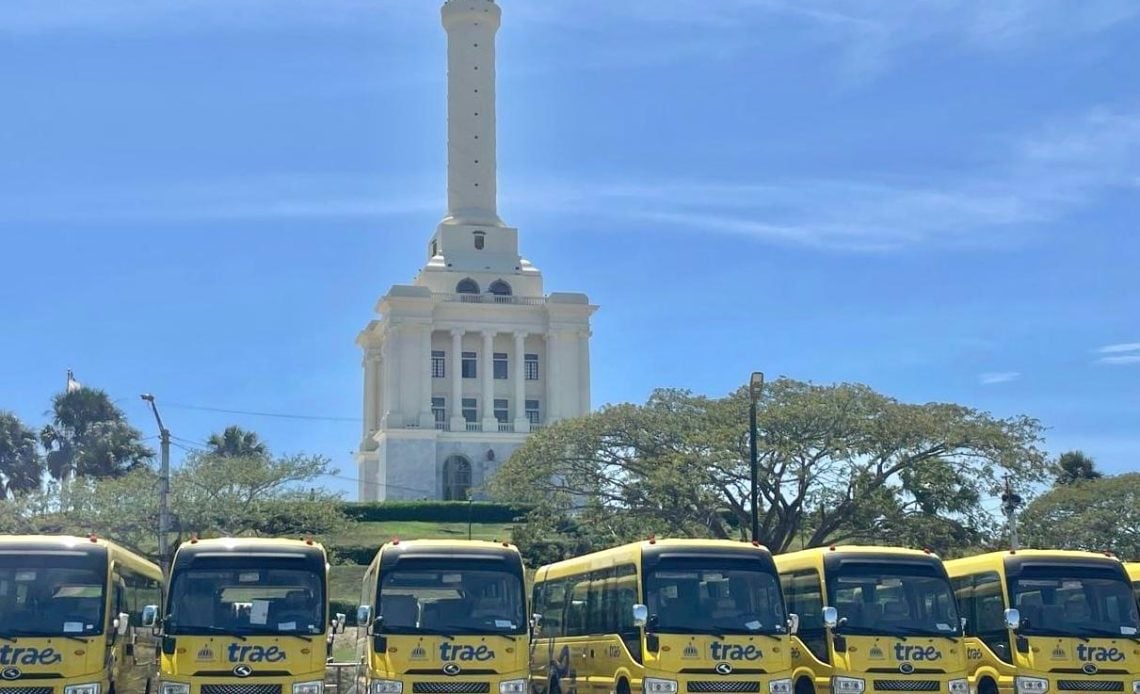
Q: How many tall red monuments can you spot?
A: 0